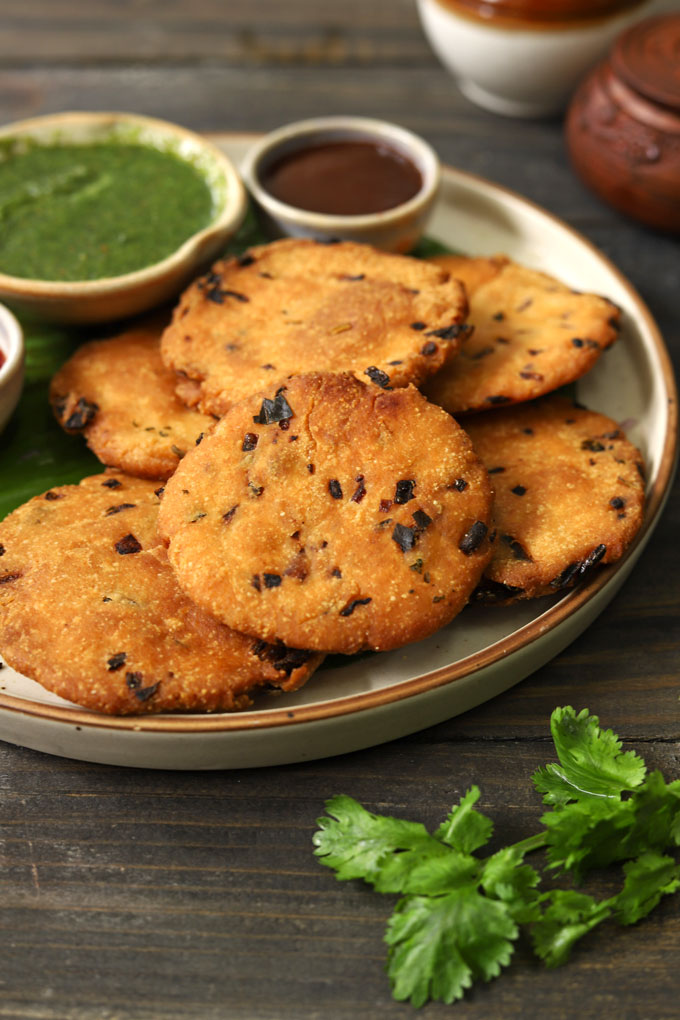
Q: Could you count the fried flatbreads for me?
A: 6